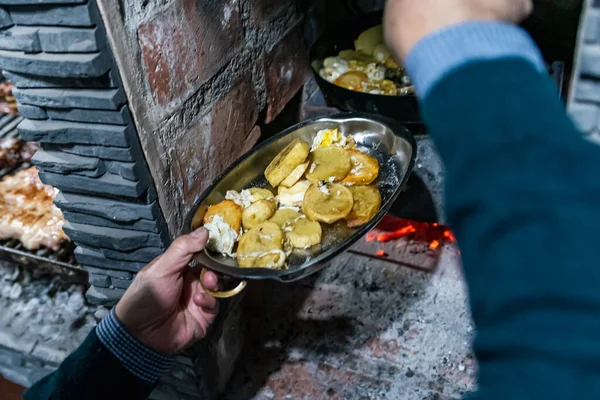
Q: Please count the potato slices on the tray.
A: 13